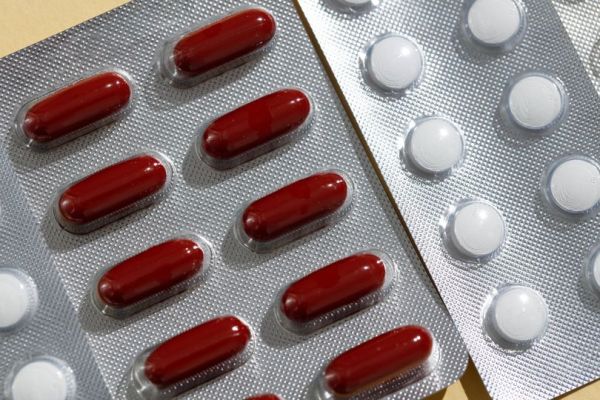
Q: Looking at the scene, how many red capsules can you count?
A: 10